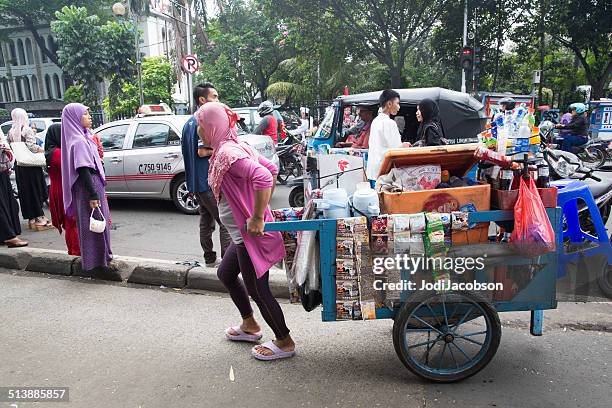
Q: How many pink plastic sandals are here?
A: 2